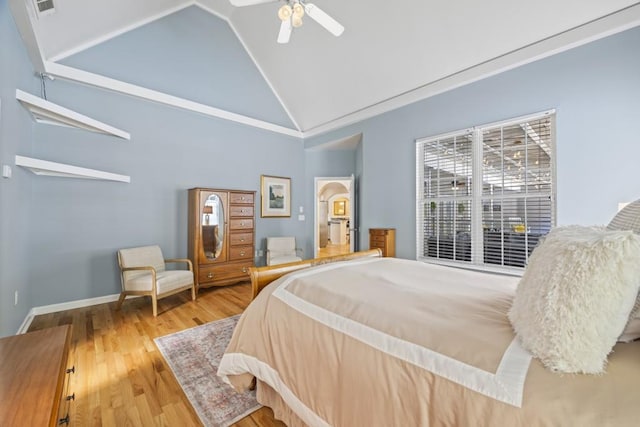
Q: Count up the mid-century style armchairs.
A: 2